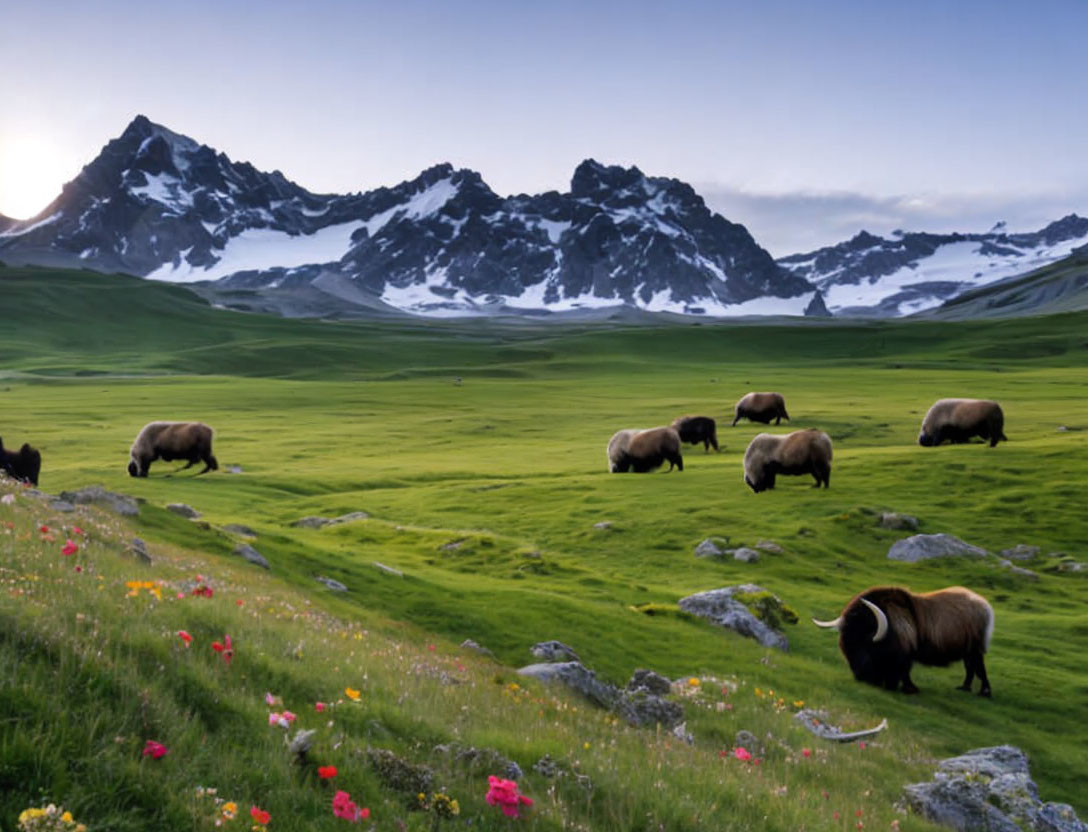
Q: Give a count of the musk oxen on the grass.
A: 8